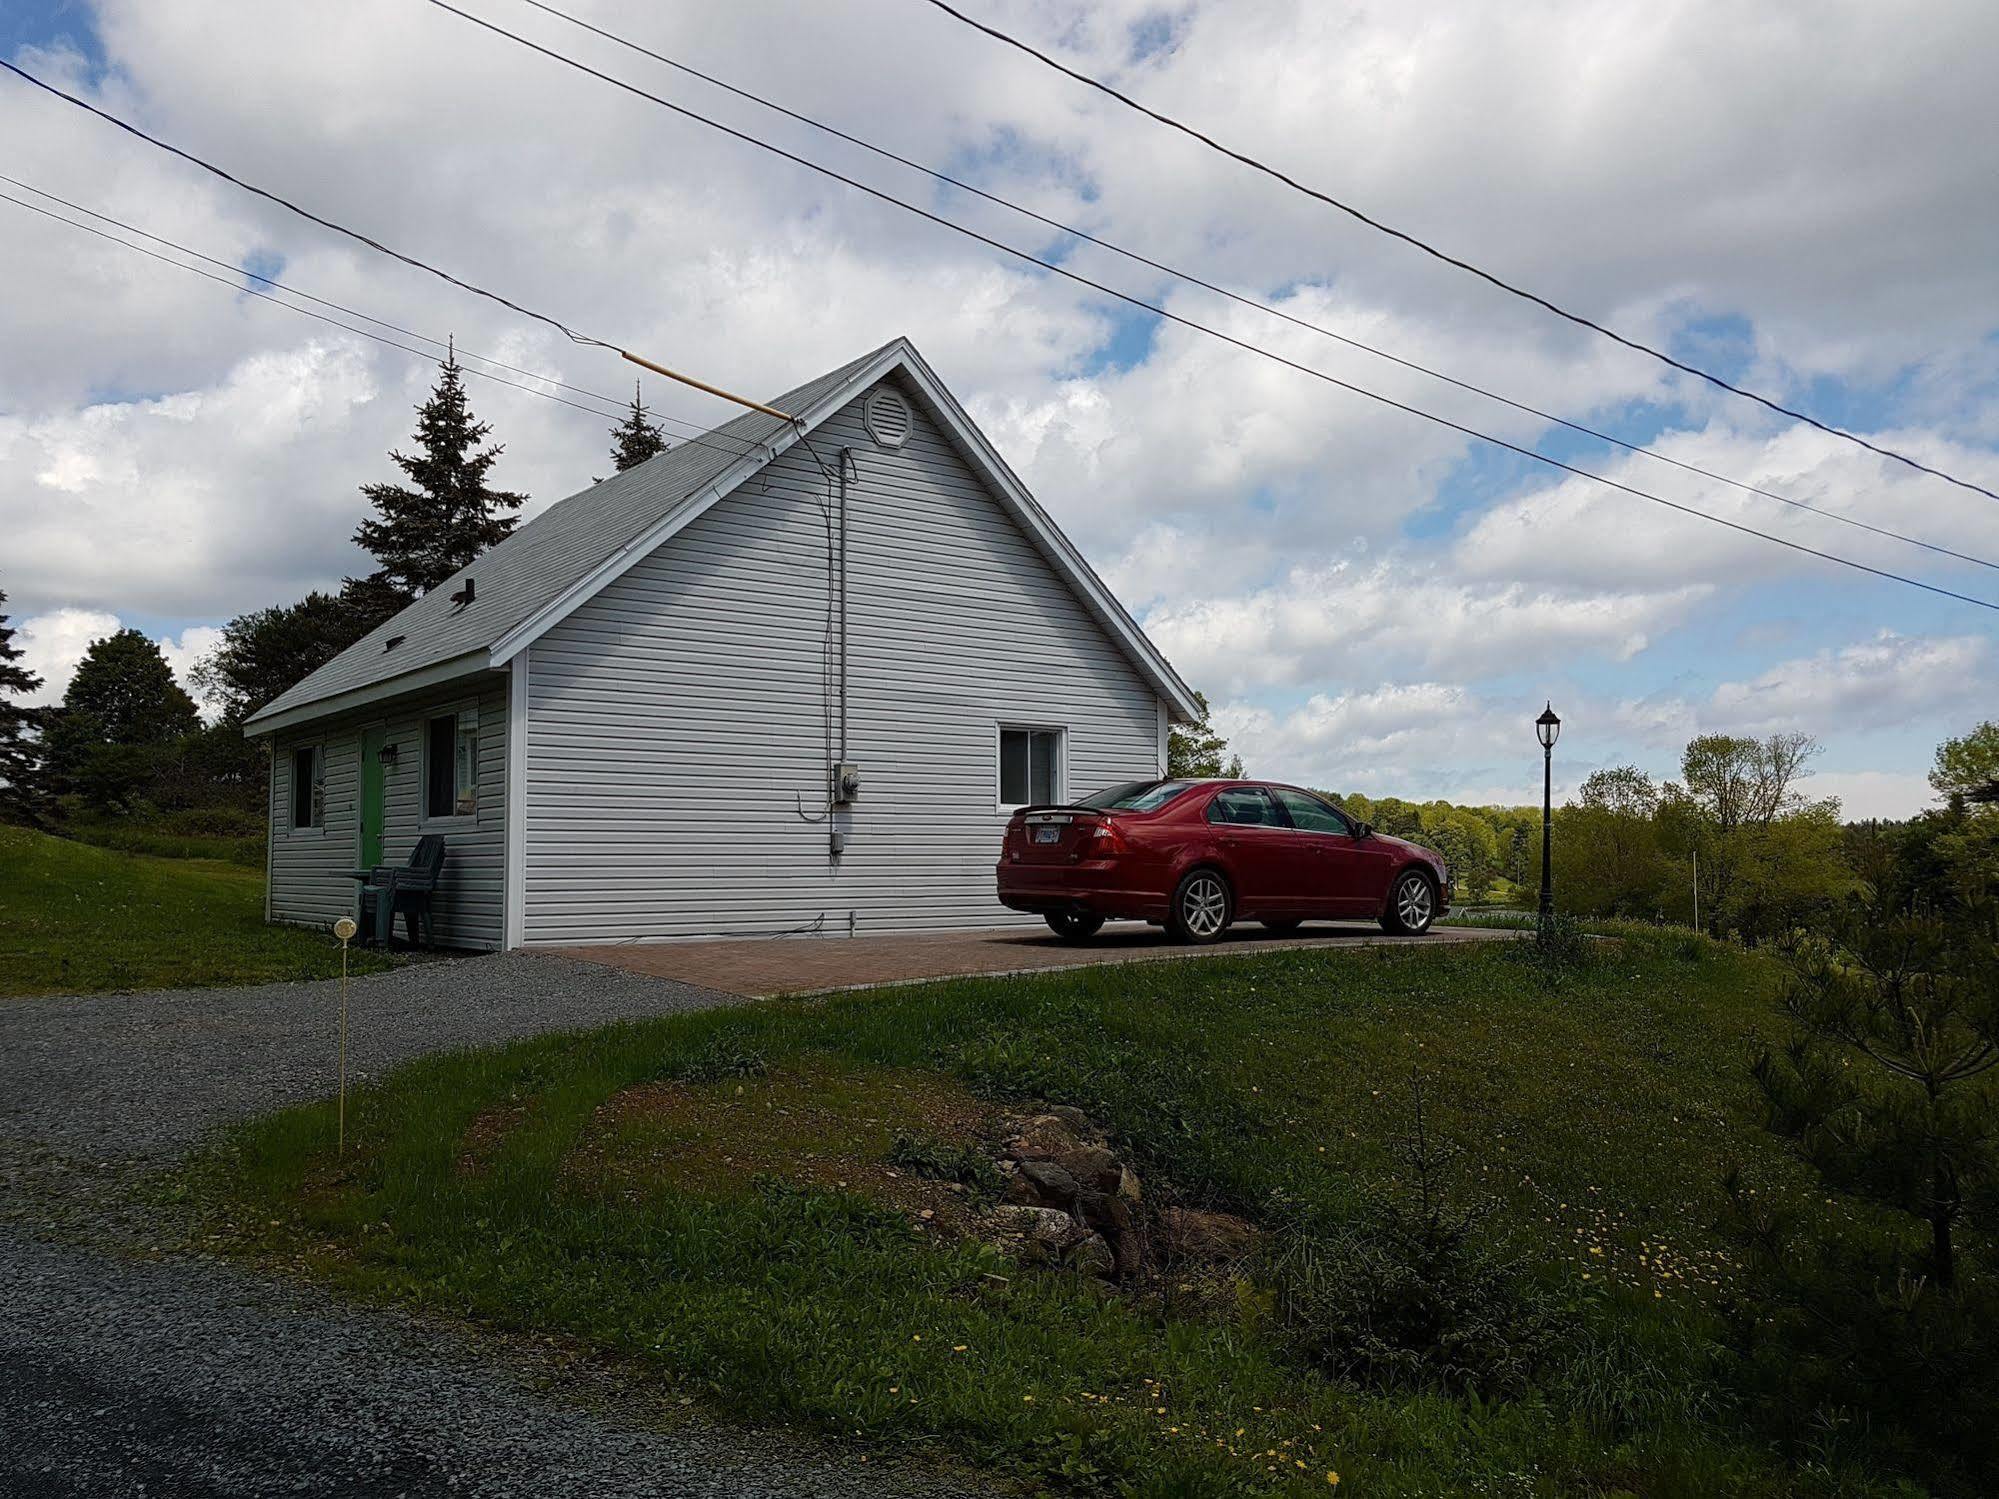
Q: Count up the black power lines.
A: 6